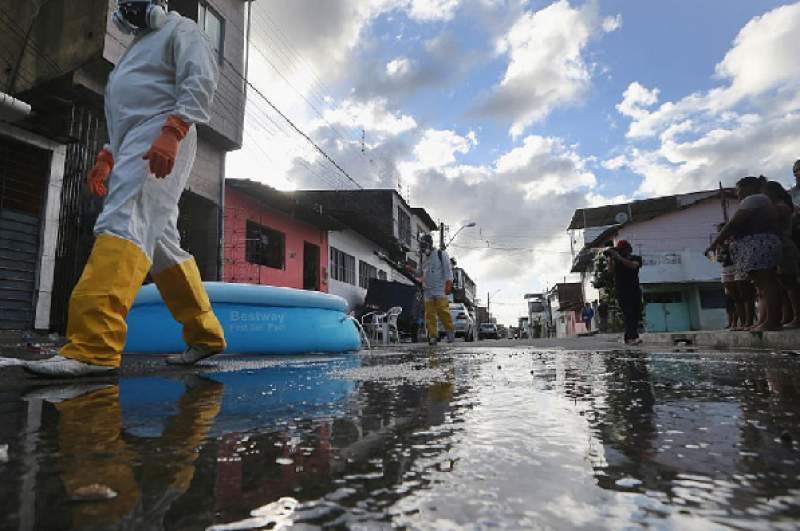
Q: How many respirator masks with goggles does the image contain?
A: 2